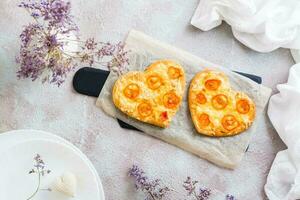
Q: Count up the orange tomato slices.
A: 11